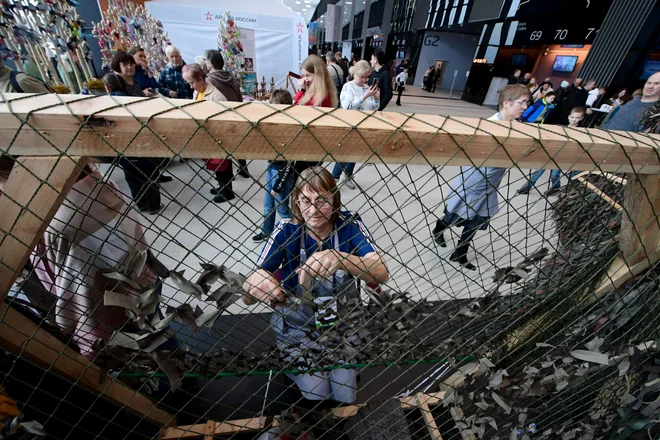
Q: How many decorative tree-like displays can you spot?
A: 3